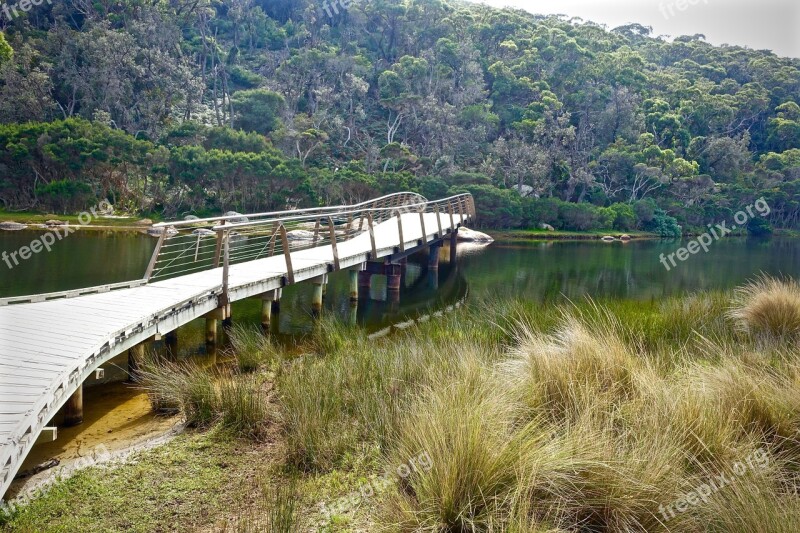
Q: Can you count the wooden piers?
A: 1